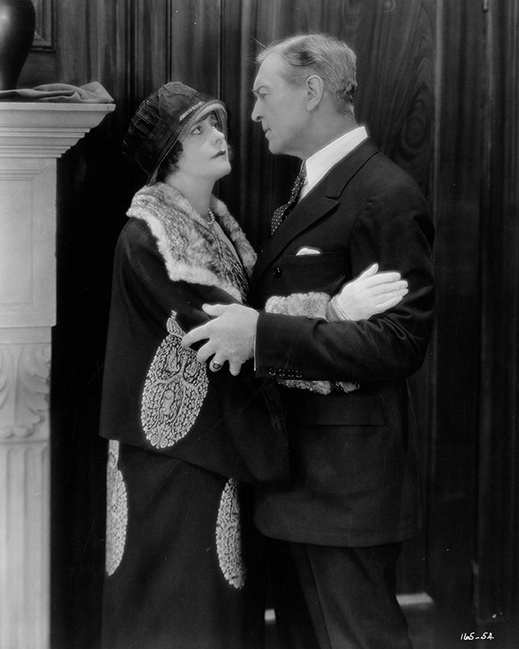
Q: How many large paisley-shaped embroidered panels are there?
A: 3